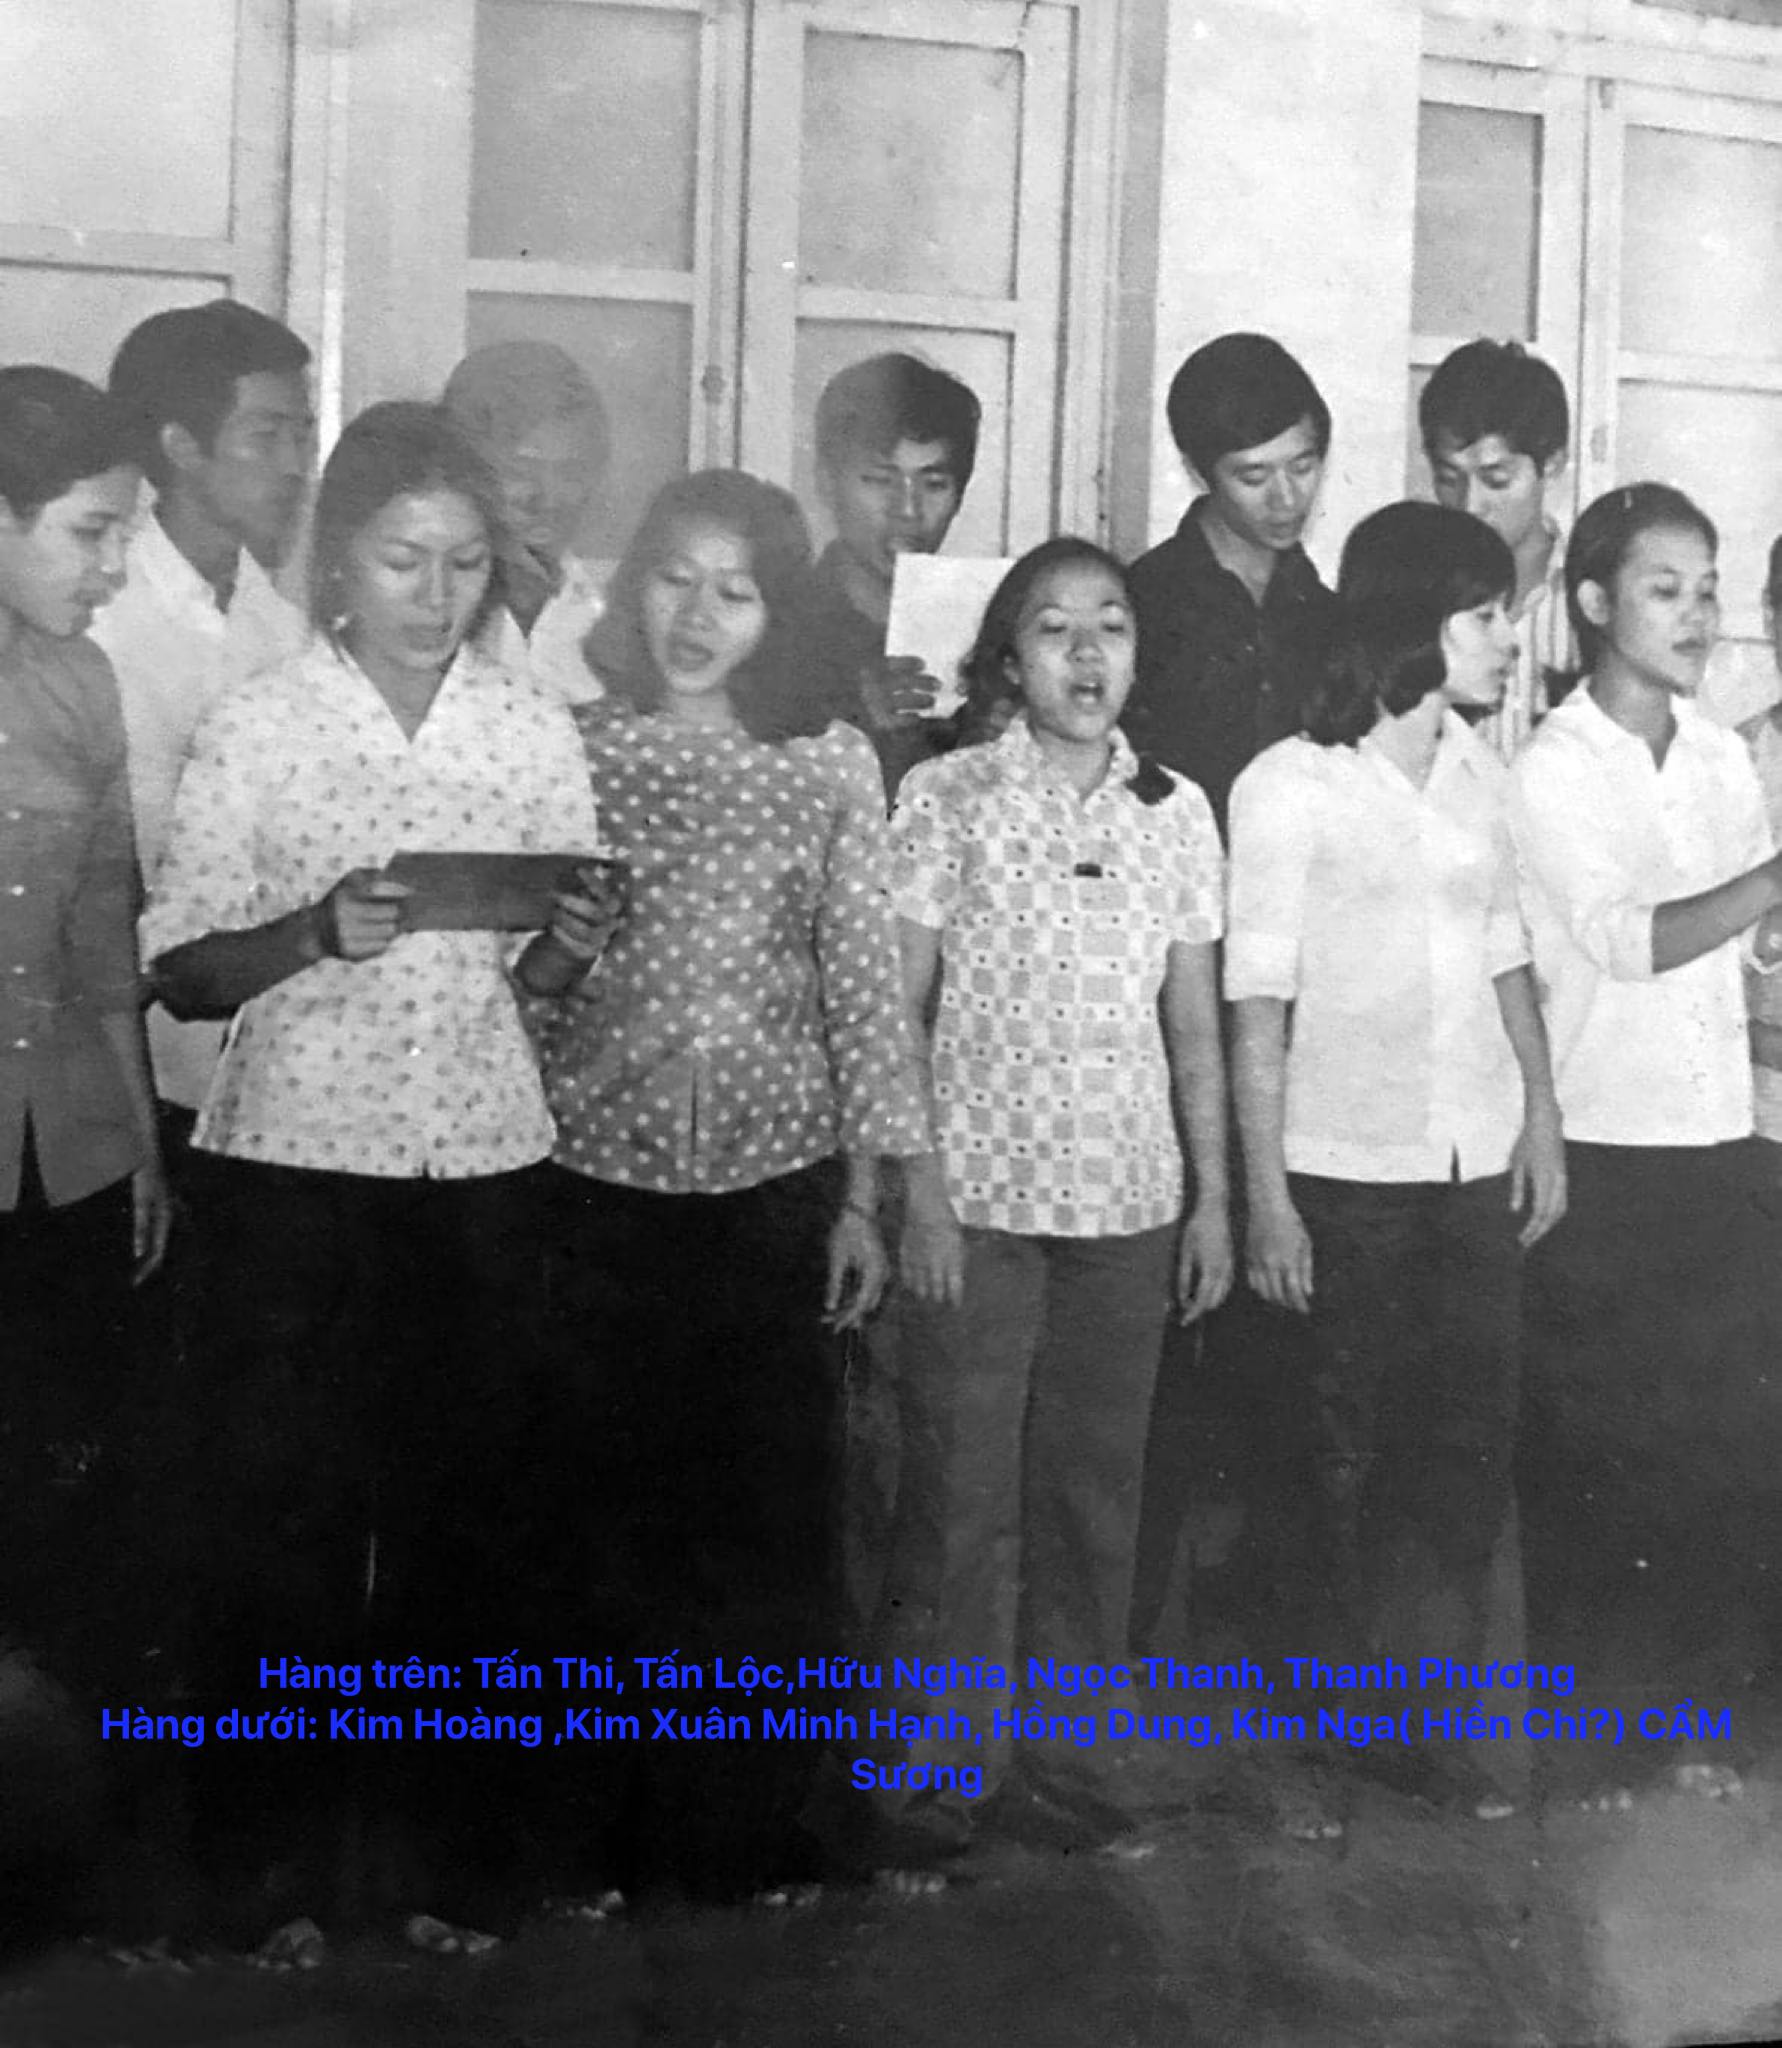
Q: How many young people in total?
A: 11